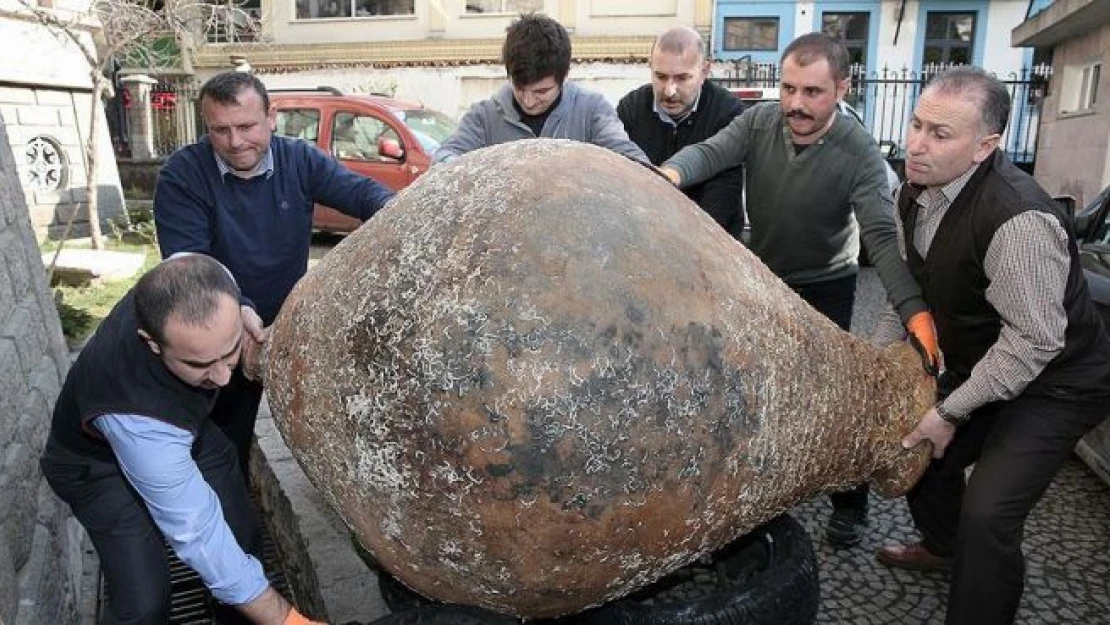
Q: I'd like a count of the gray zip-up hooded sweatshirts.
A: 1